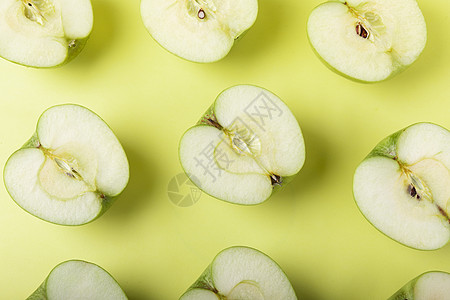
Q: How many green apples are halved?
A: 9